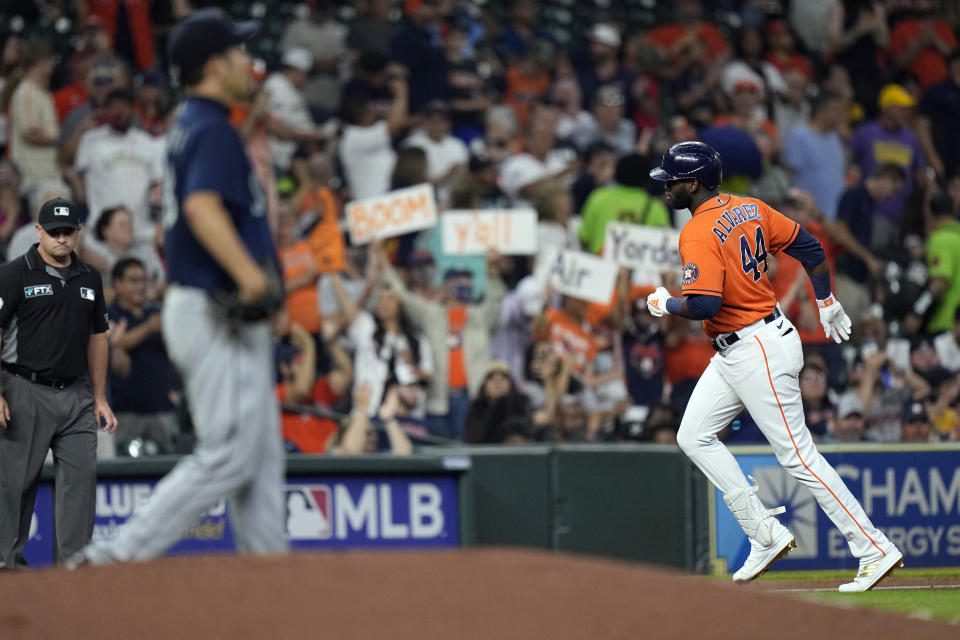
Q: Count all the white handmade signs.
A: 4